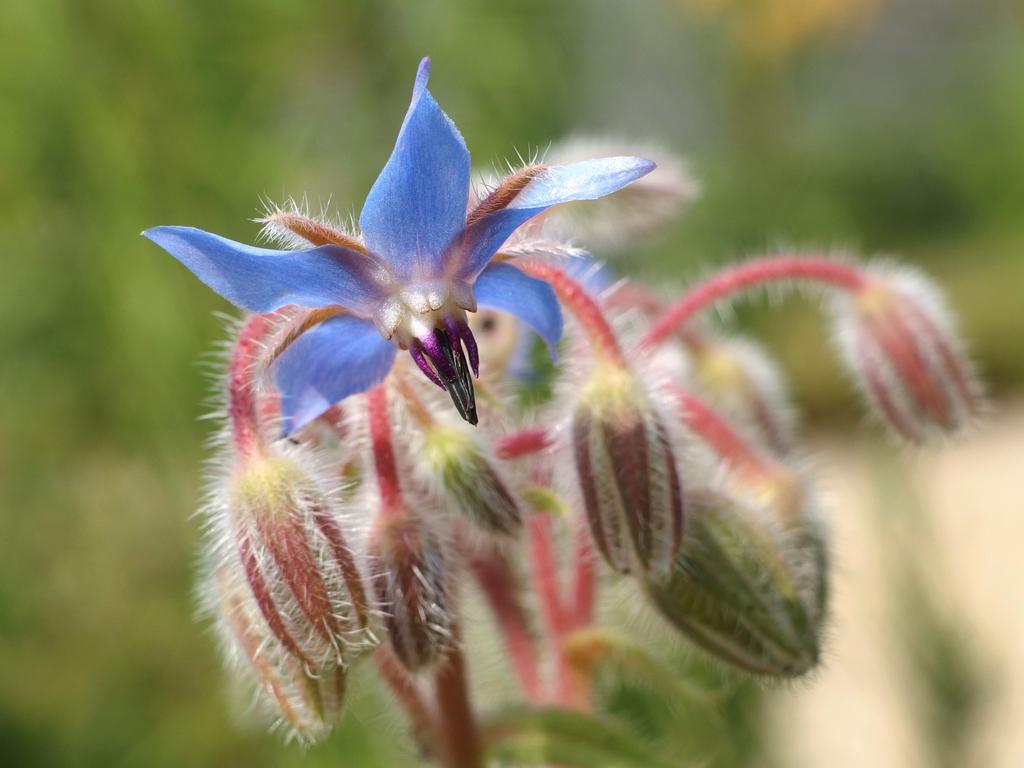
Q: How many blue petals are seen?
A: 5